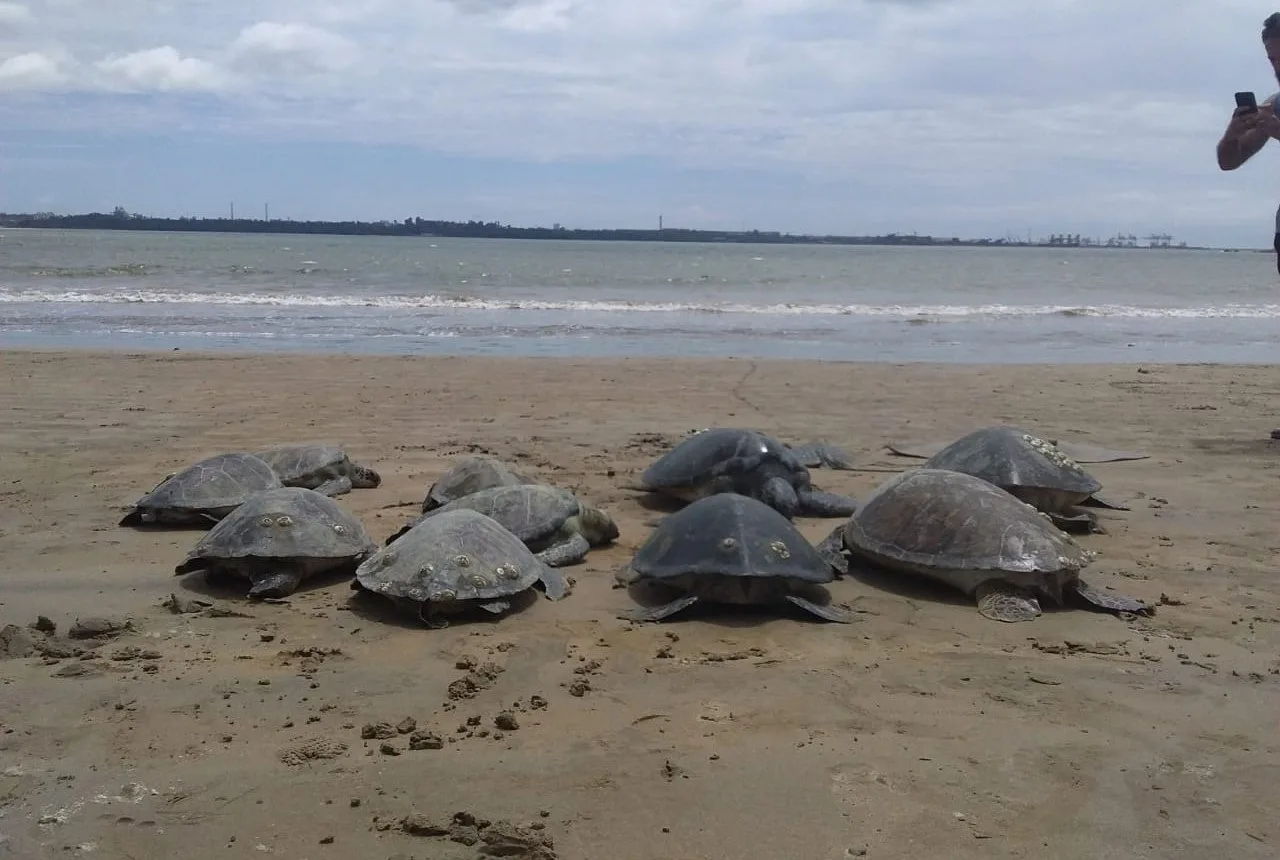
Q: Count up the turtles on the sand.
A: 10